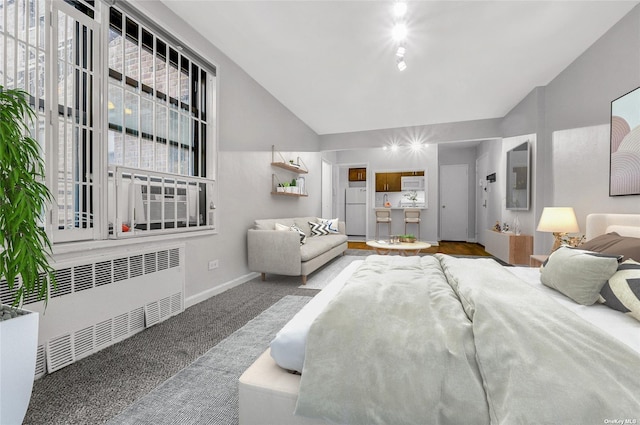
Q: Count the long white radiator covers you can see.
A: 1